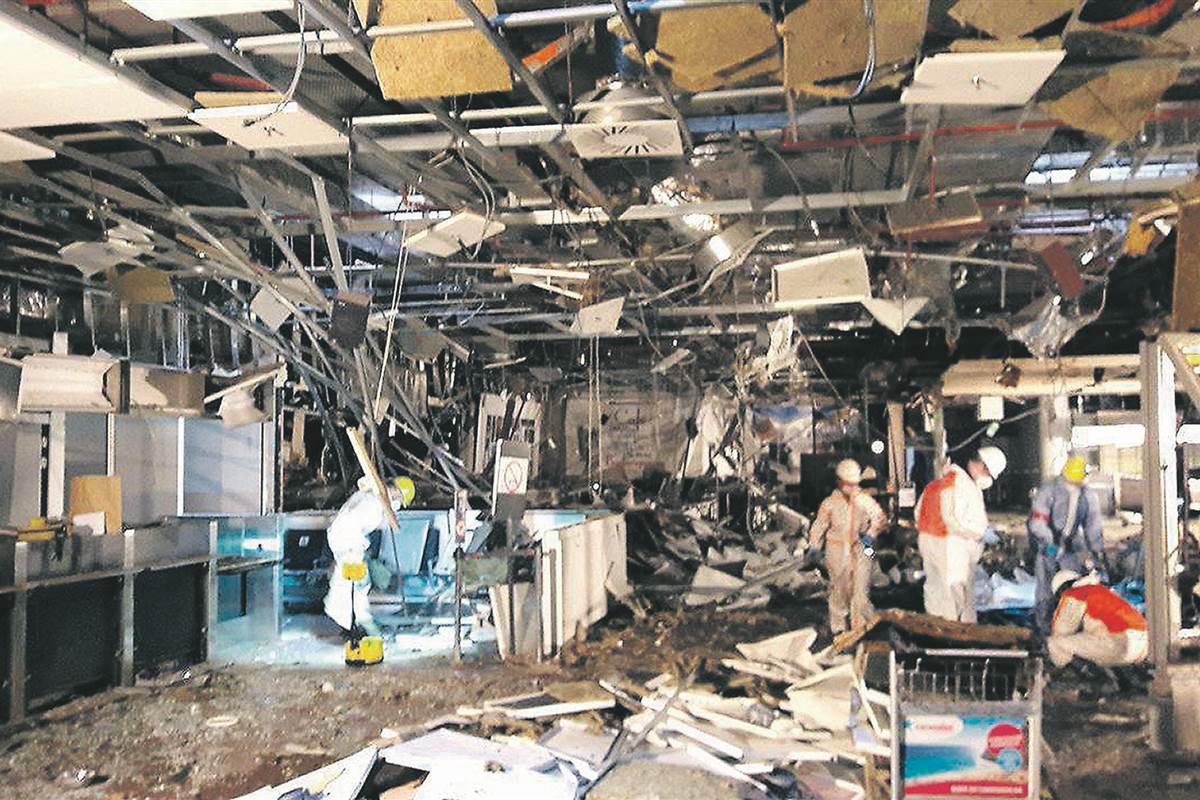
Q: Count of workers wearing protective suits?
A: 5